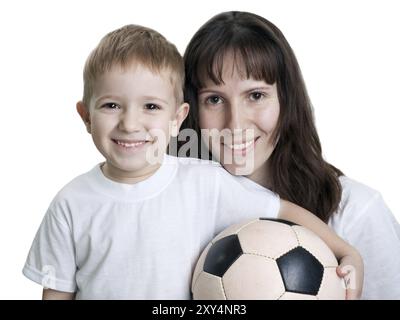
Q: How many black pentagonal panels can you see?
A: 3